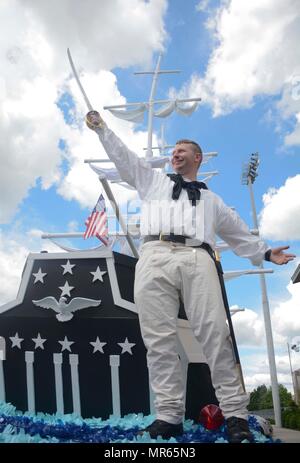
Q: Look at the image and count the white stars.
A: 9